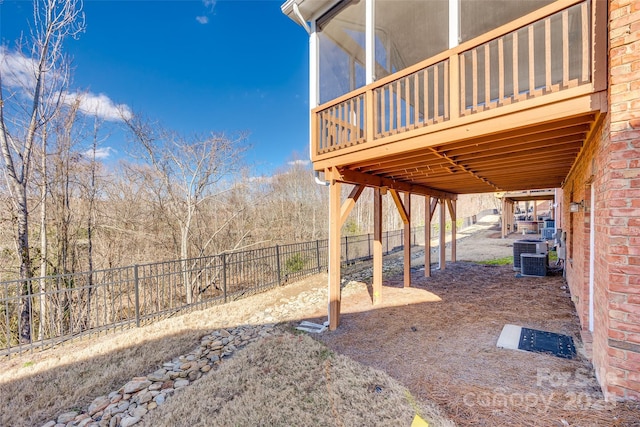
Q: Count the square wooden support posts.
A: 6